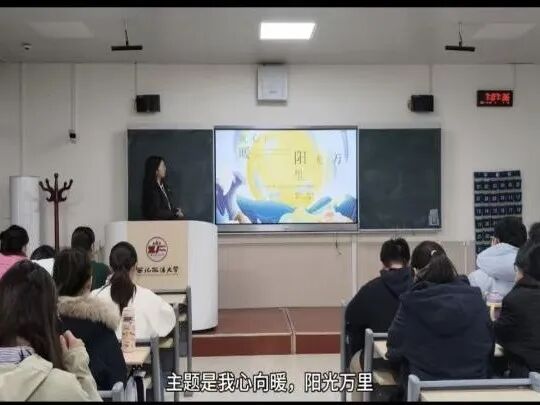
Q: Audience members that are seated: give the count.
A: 11